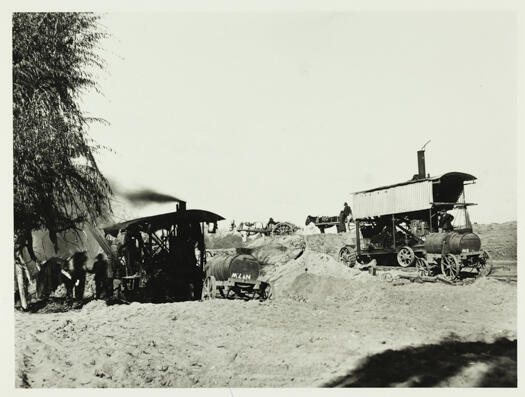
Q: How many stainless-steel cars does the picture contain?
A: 0